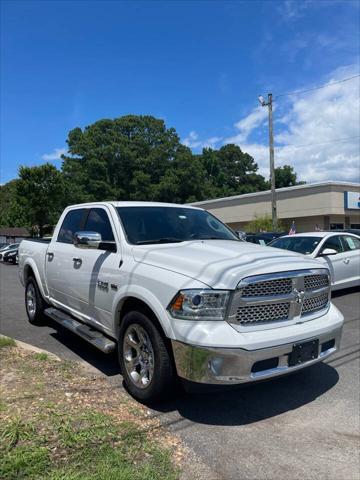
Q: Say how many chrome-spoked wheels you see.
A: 2